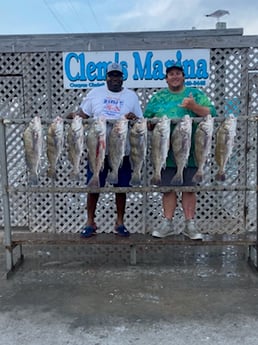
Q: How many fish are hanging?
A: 10